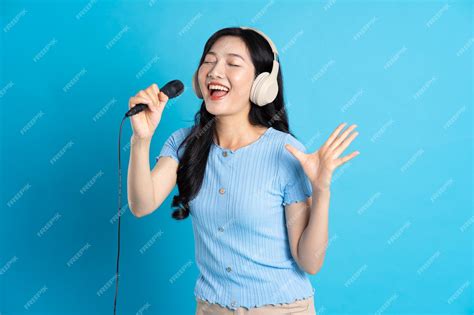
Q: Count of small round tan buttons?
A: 5